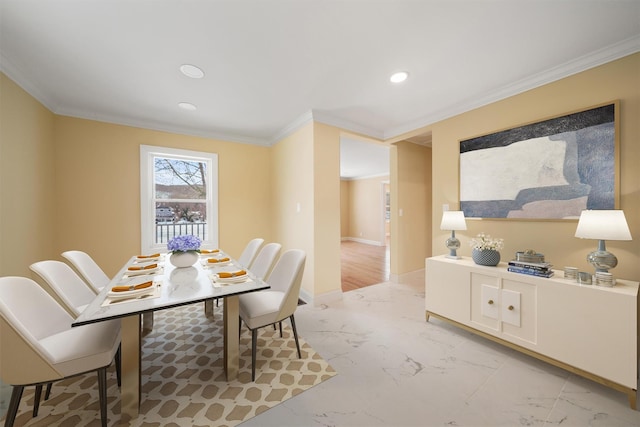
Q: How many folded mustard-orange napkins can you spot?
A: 6